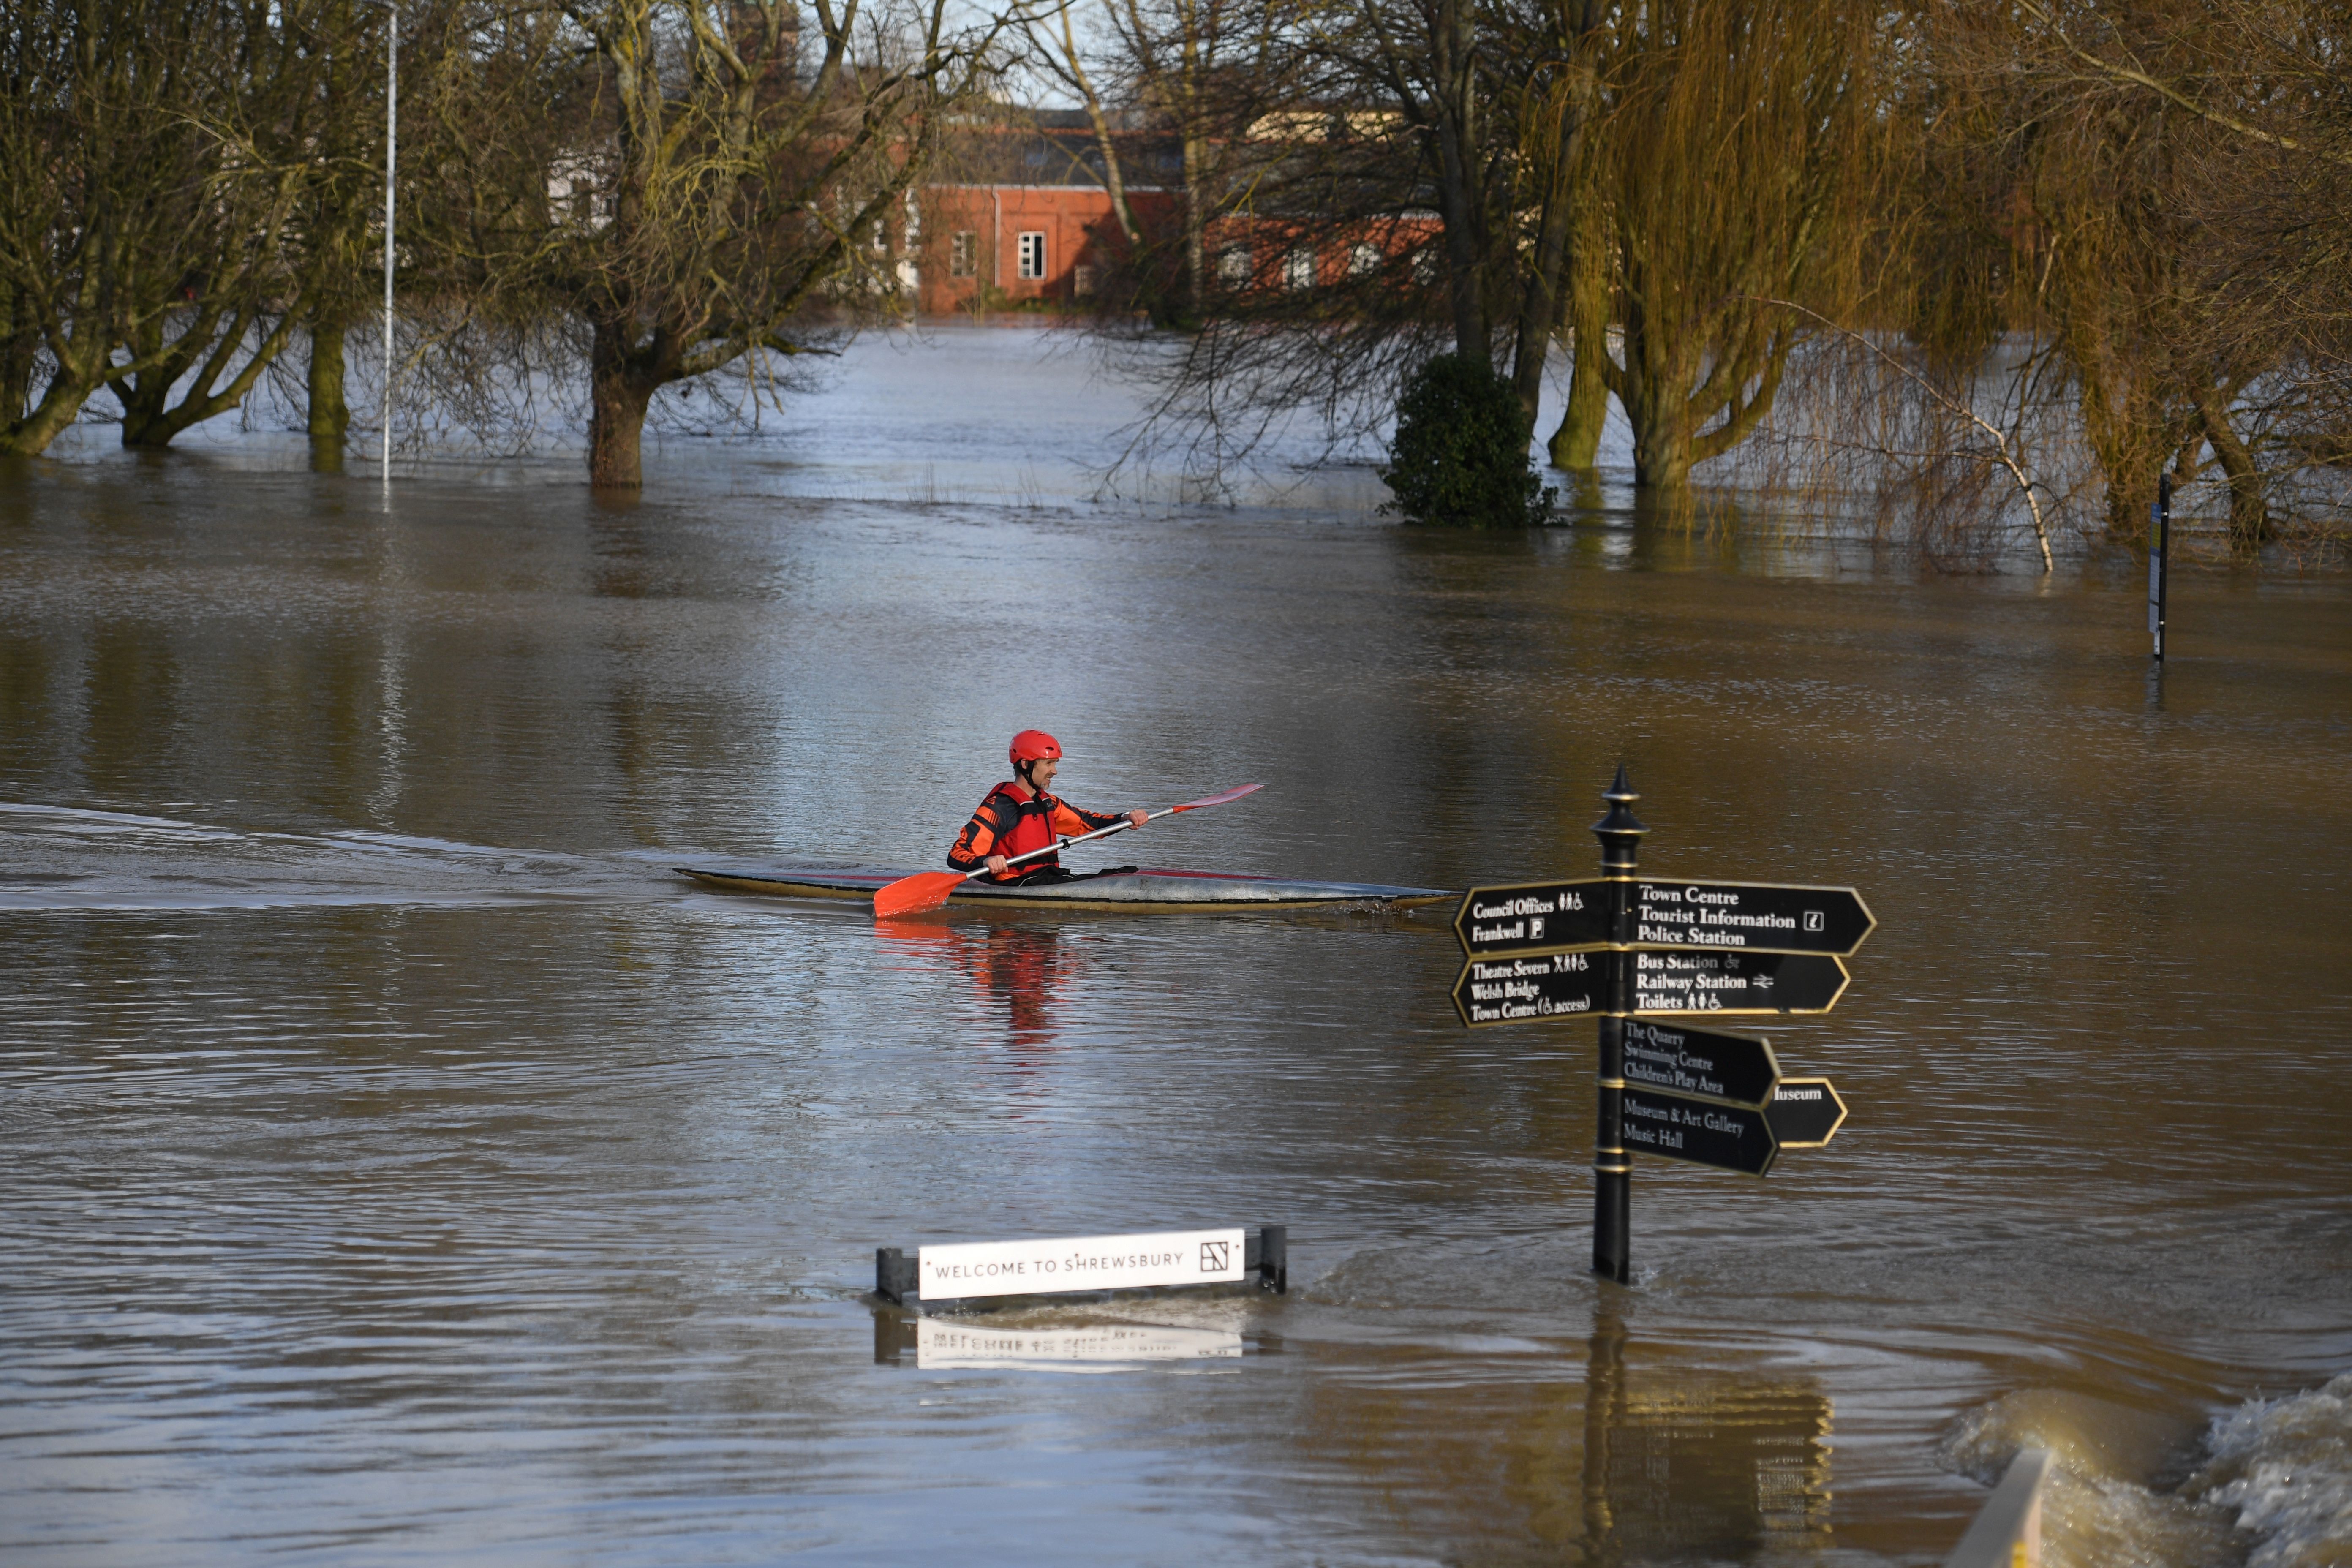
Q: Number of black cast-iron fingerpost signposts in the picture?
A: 1